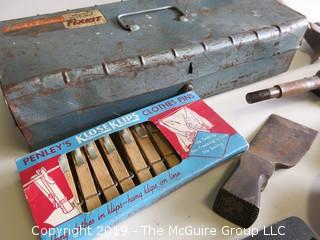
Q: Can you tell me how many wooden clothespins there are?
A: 7